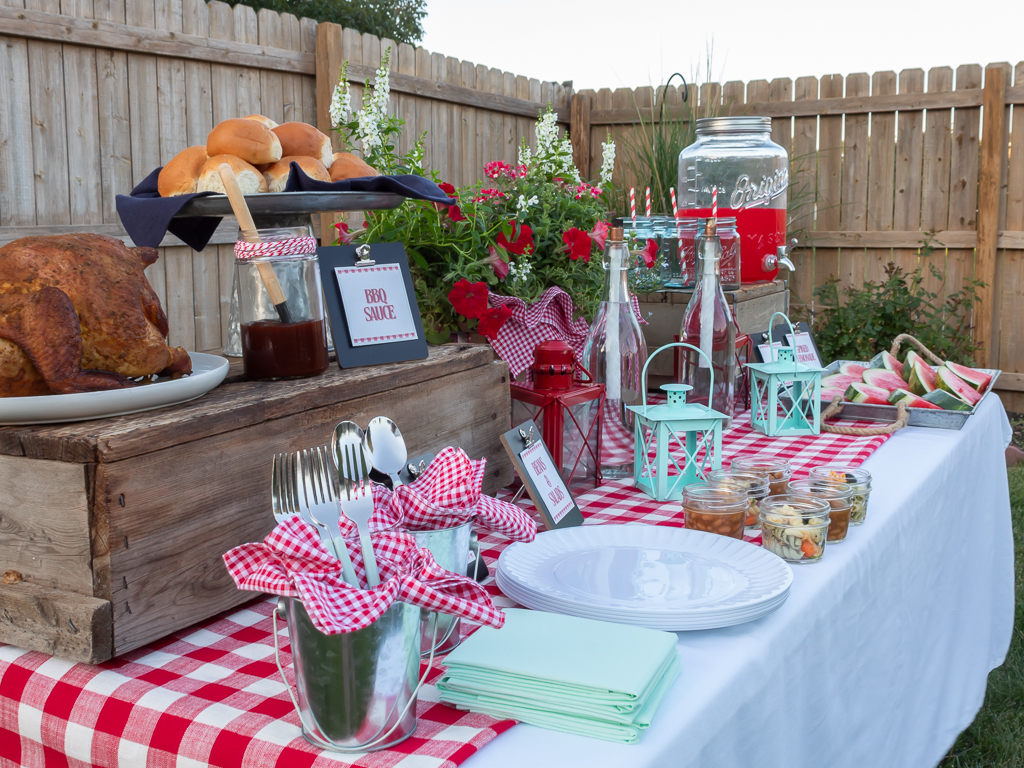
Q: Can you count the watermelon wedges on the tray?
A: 12